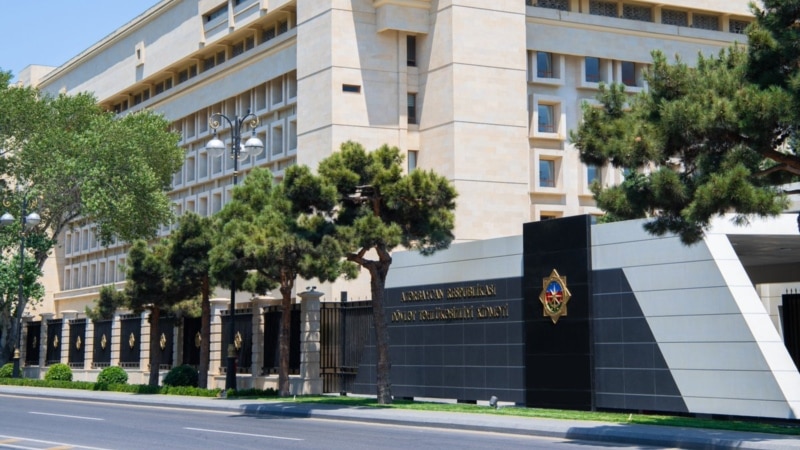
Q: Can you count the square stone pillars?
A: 10